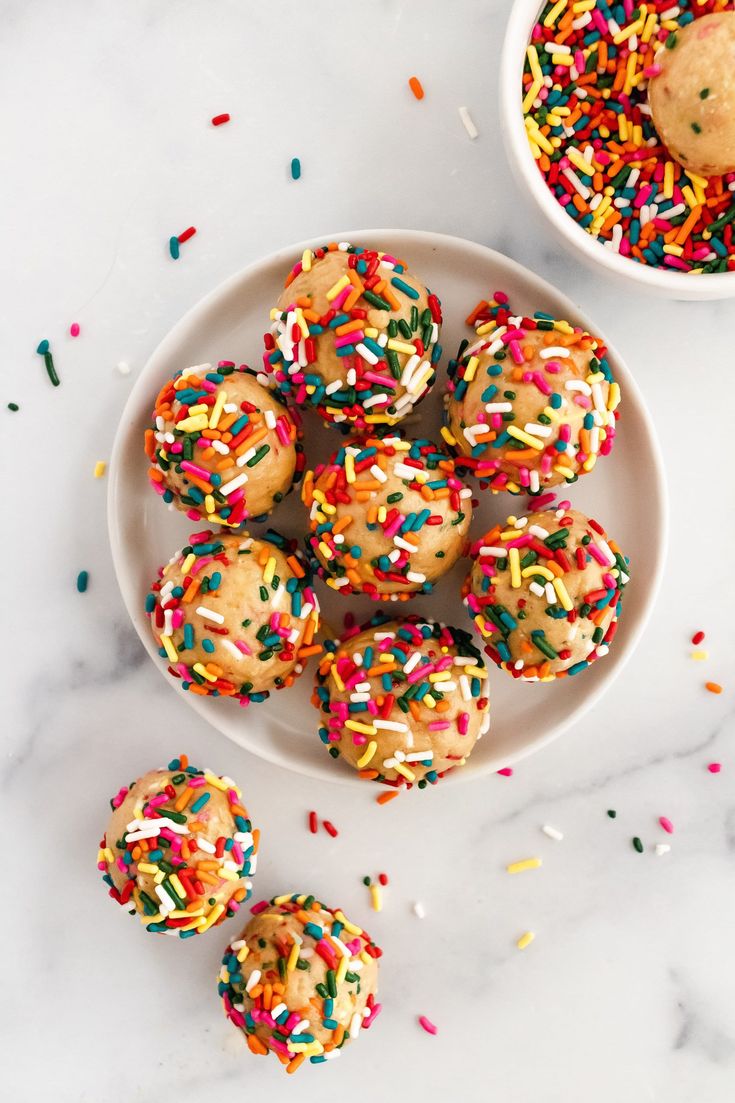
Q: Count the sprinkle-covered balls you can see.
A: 9